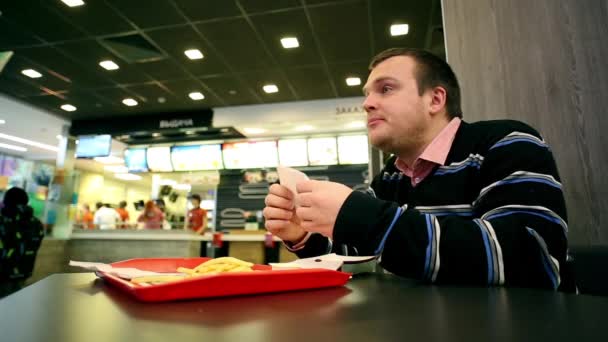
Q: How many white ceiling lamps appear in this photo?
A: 11